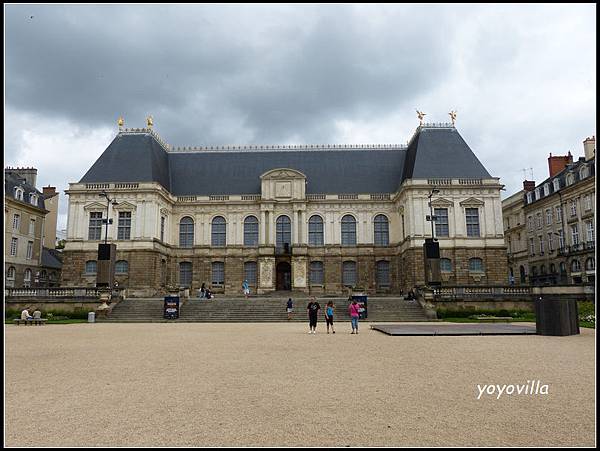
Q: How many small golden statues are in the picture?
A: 4